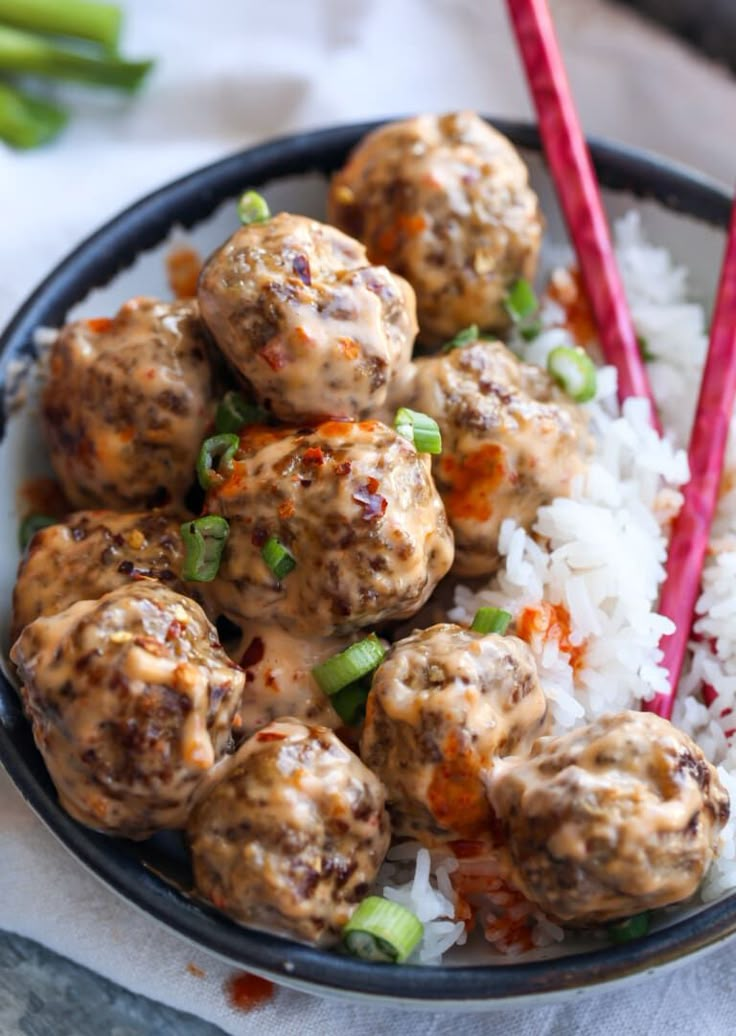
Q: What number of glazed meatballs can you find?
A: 10